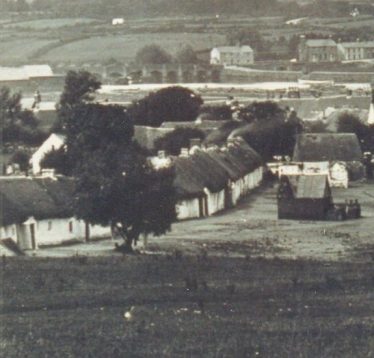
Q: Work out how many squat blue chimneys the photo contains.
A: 0